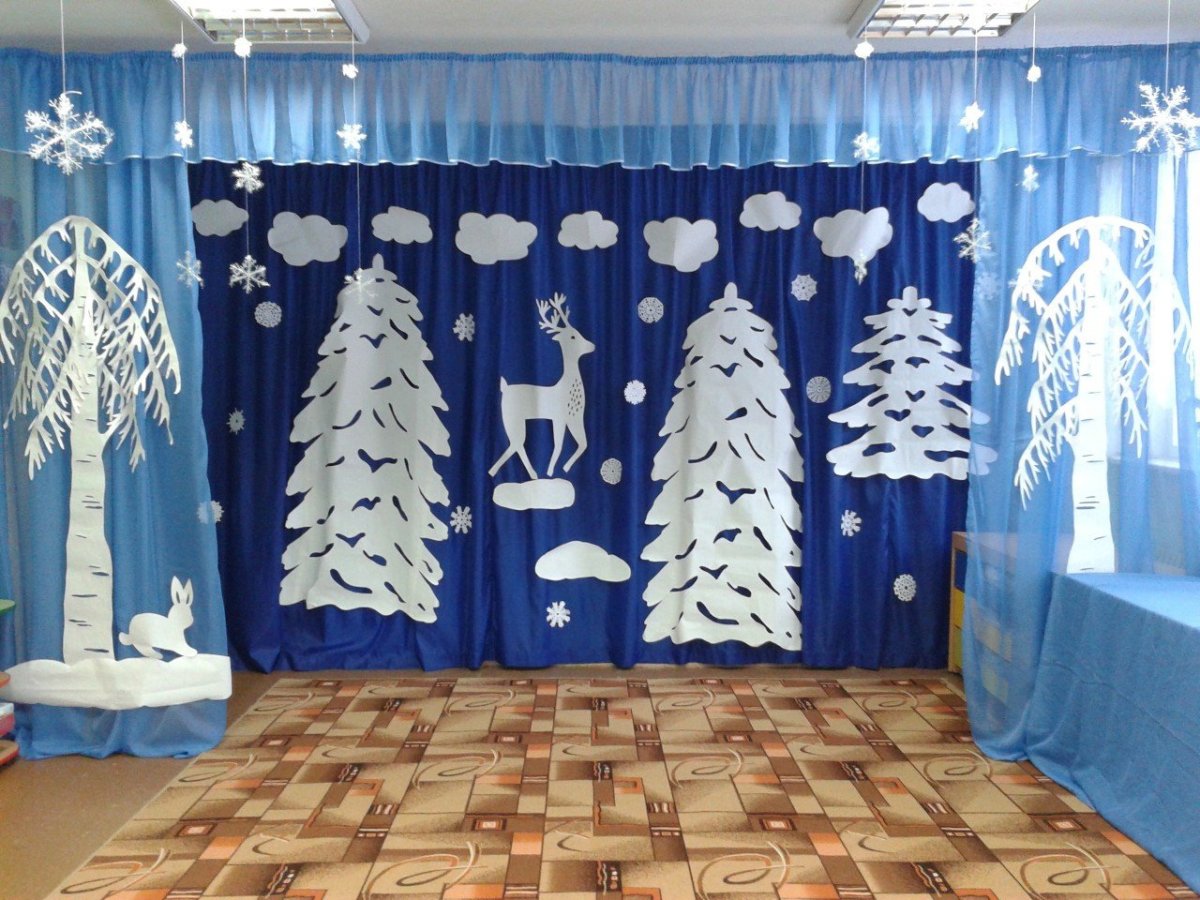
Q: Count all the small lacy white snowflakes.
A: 13